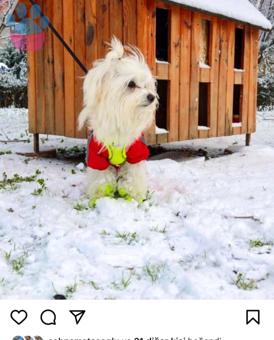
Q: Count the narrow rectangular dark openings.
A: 6